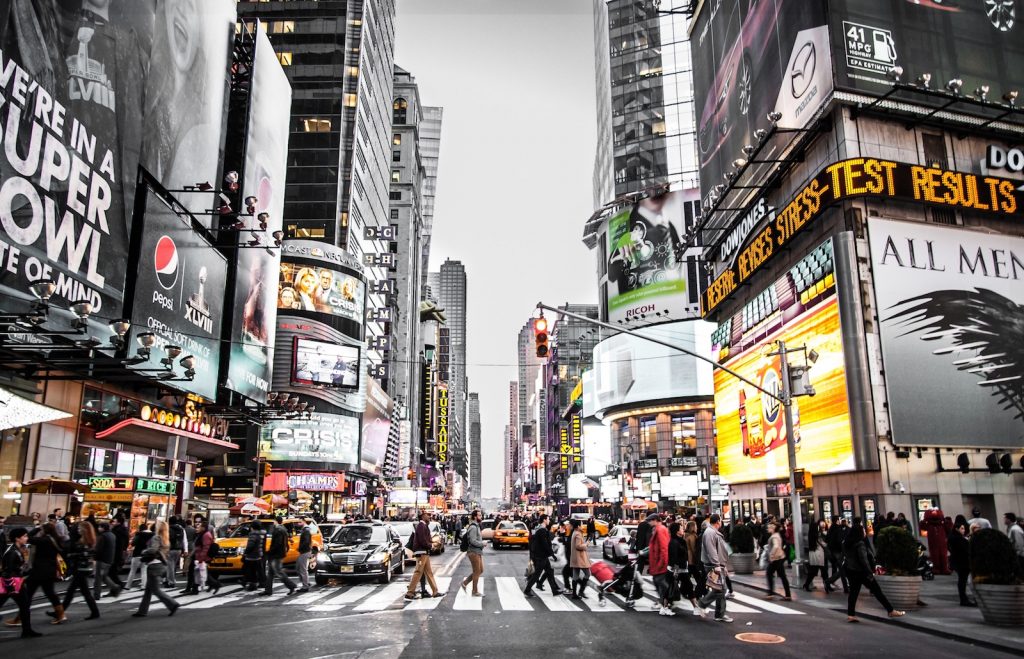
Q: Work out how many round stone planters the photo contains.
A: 3